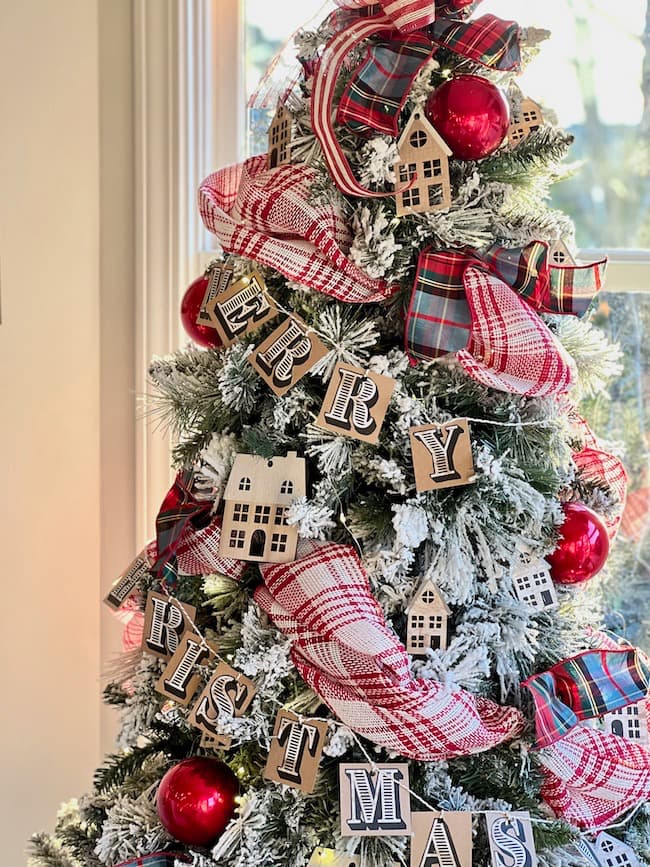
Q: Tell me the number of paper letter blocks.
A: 13